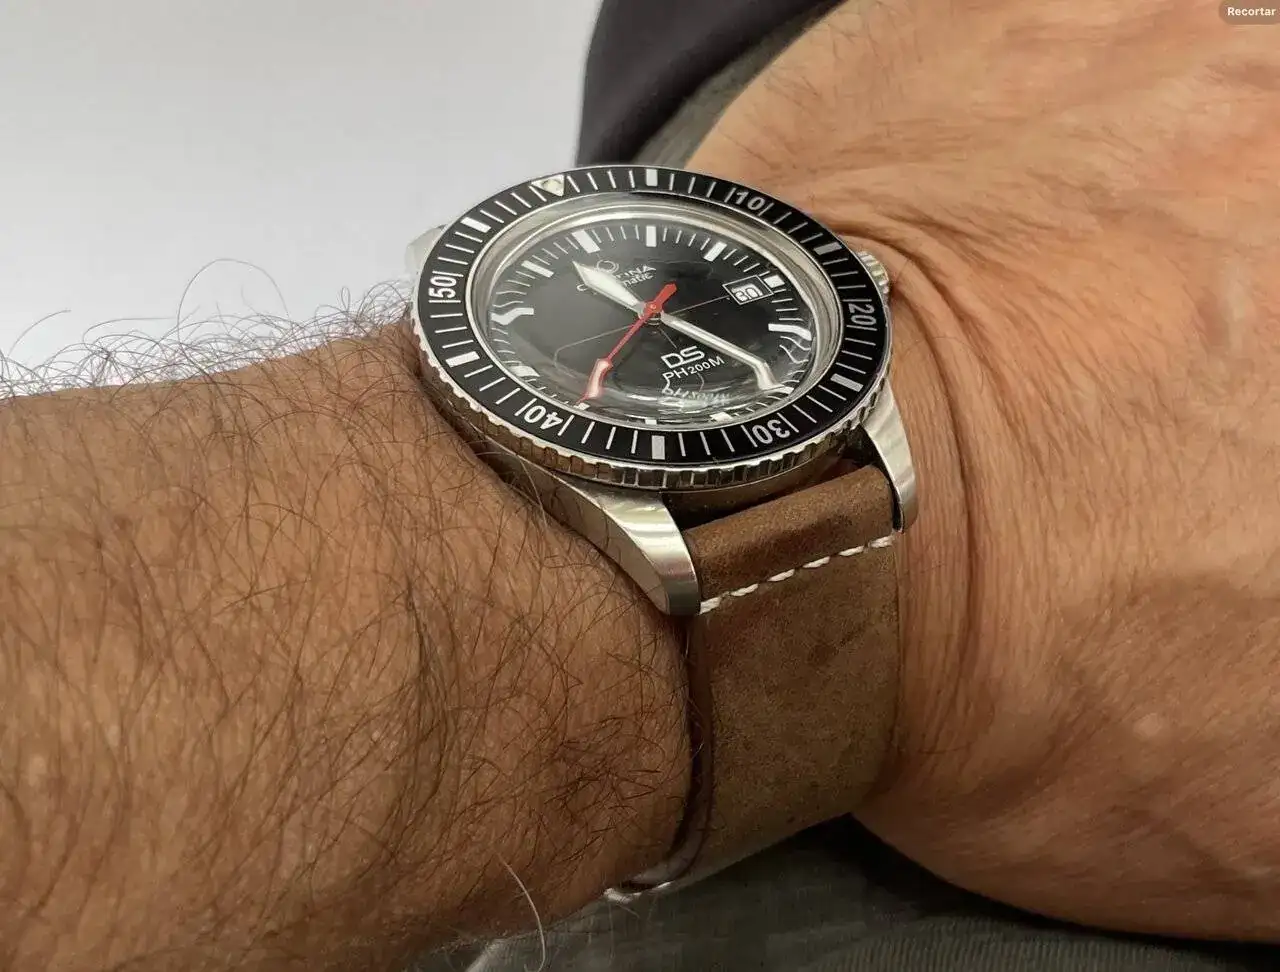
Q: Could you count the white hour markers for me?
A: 12